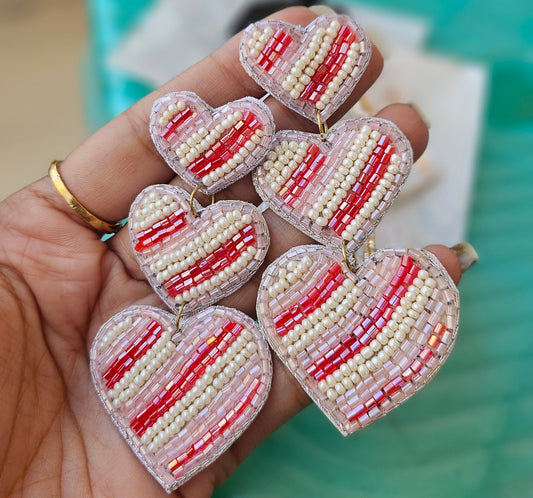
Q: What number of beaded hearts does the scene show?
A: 6